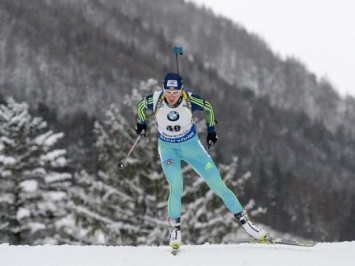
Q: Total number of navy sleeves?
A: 2